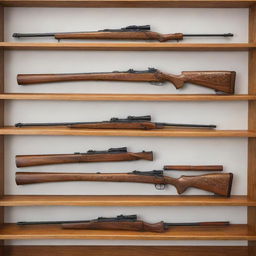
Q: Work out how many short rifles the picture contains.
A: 1